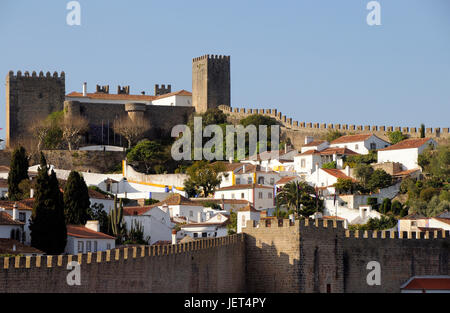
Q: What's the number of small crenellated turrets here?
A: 3